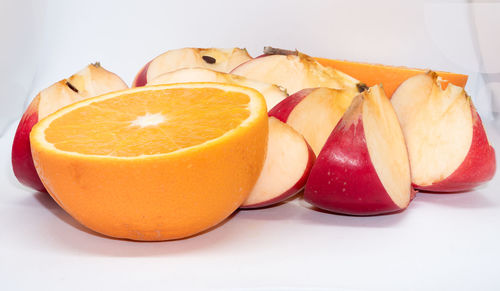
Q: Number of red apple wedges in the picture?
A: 8